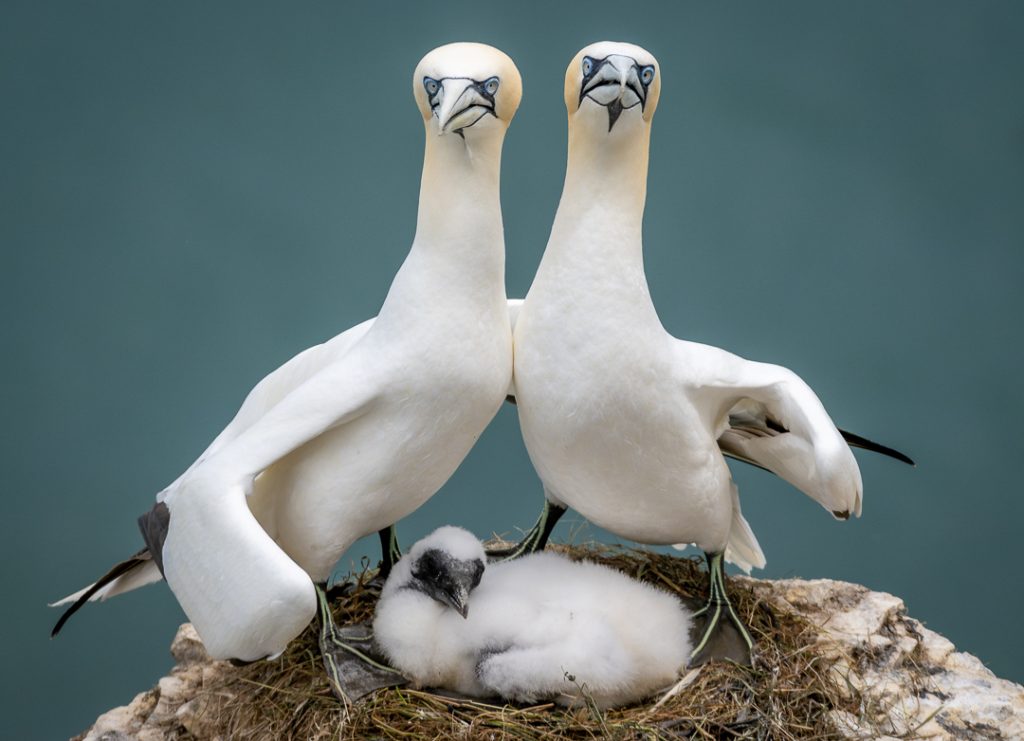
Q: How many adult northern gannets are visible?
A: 2